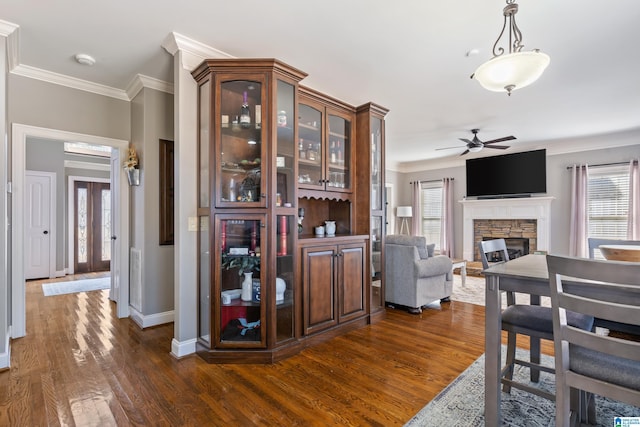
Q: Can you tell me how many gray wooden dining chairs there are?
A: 3